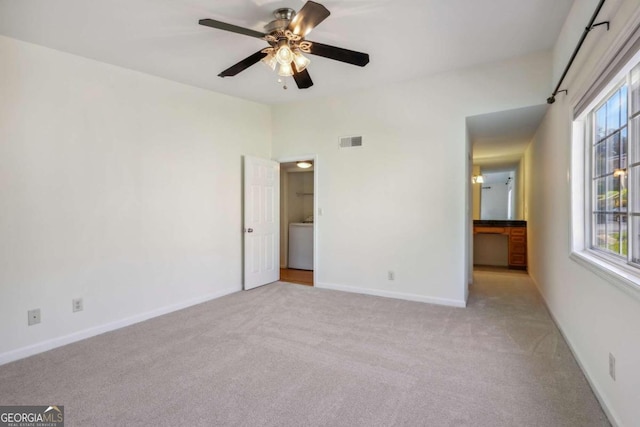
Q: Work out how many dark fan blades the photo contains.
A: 5